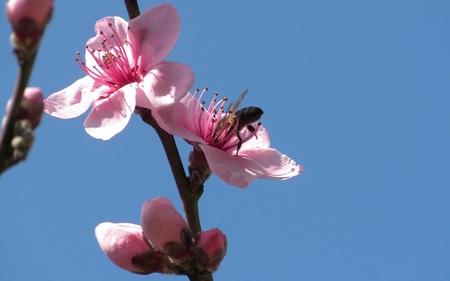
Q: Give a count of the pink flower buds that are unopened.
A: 5